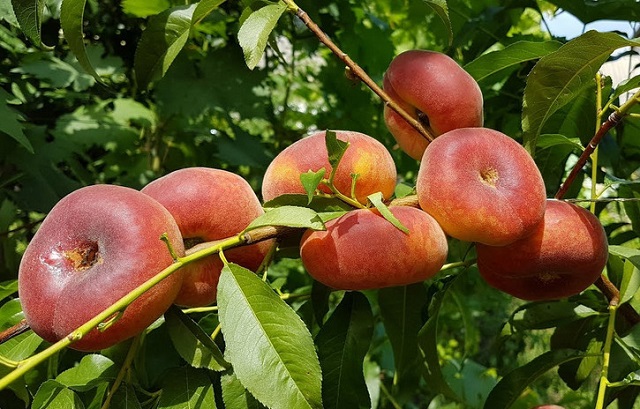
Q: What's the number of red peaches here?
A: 7